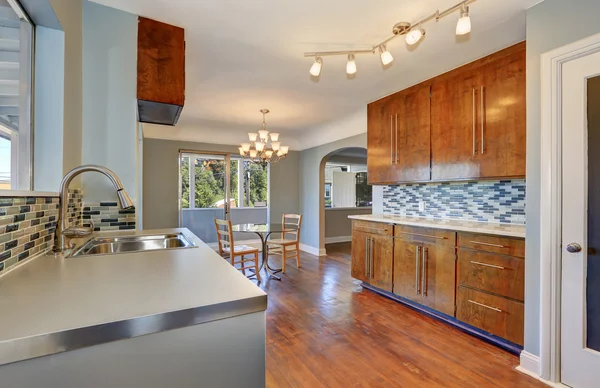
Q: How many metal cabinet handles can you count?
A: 13